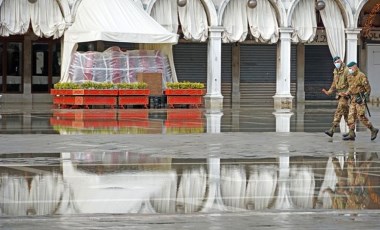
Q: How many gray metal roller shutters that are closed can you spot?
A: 3